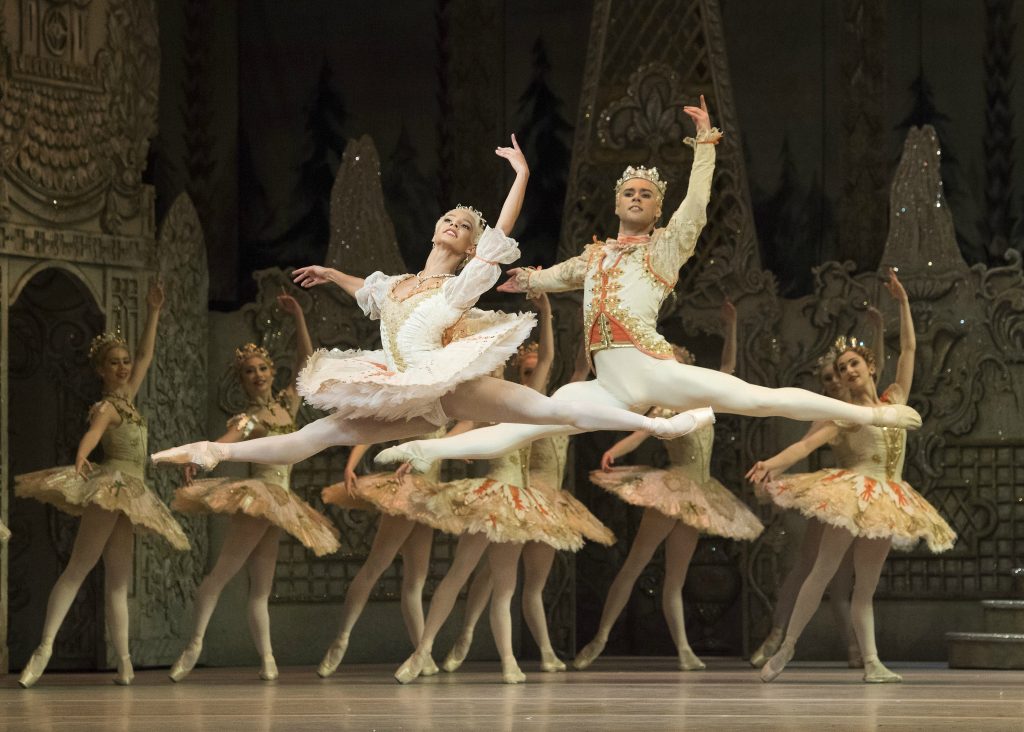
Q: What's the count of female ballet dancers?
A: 9